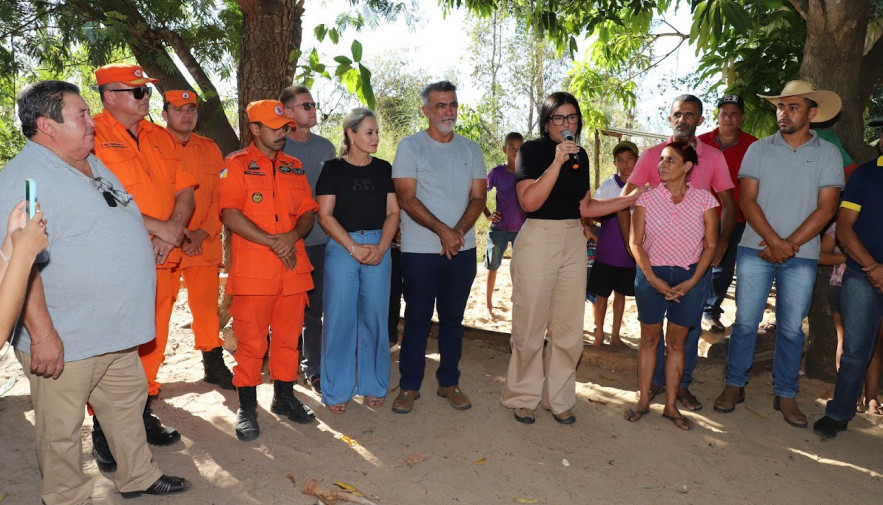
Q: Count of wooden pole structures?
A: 1